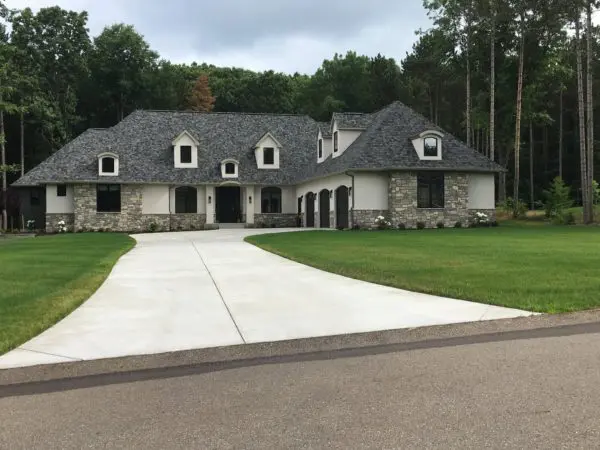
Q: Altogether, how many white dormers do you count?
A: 7